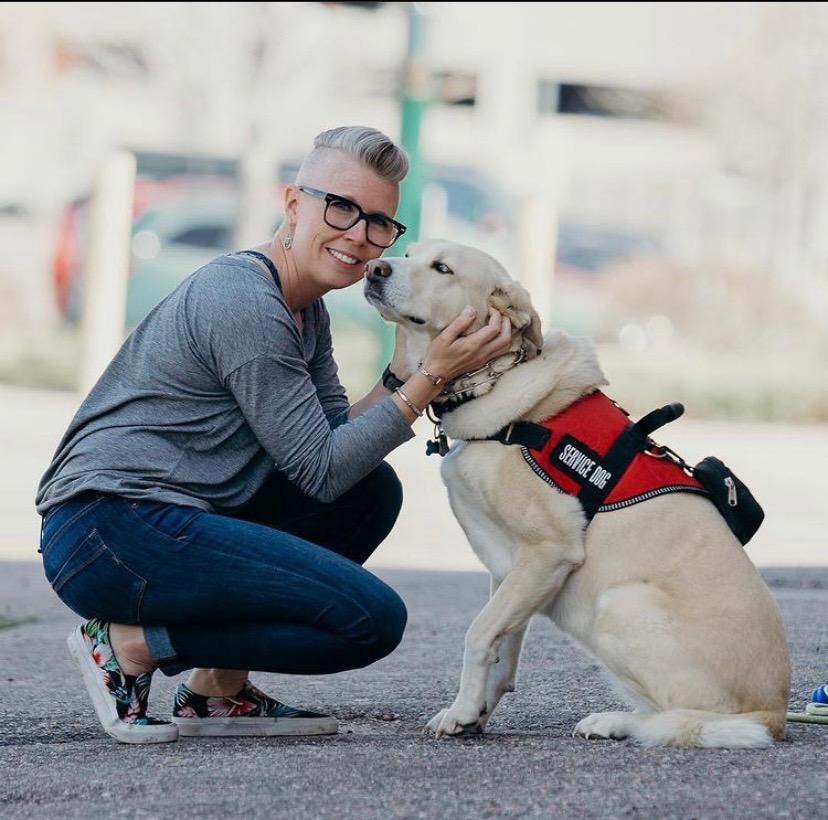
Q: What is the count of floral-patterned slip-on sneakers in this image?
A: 2